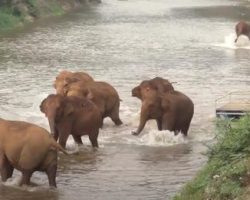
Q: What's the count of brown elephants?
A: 7